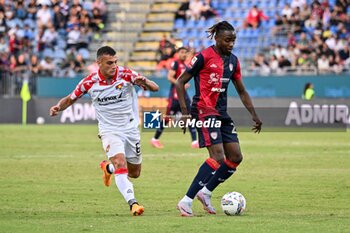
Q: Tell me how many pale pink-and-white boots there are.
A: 2